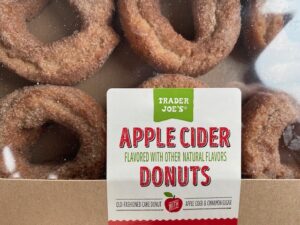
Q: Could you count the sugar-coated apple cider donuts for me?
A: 6